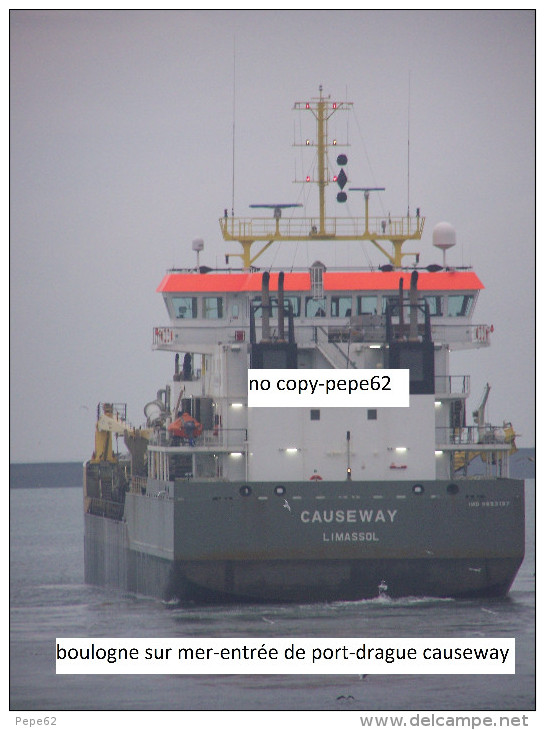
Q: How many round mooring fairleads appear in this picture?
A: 4